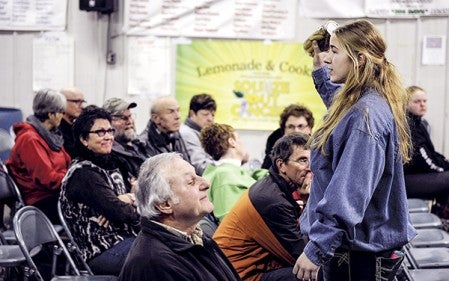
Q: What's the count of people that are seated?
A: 11